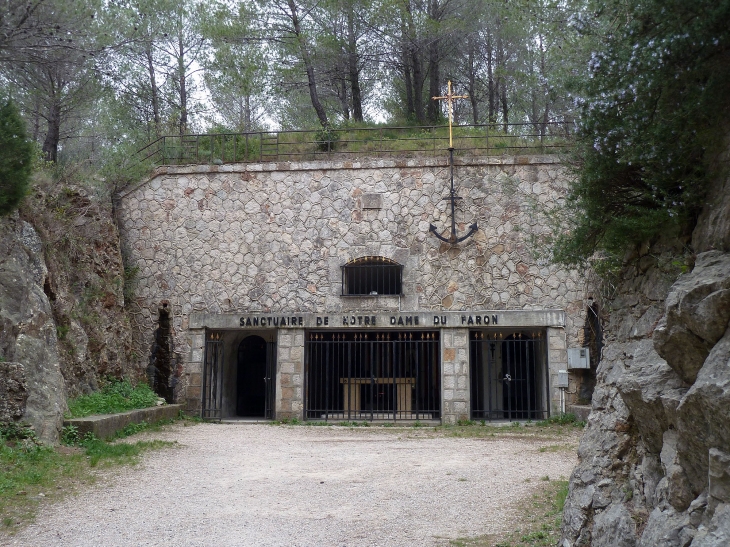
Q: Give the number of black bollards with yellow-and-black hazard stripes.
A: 0